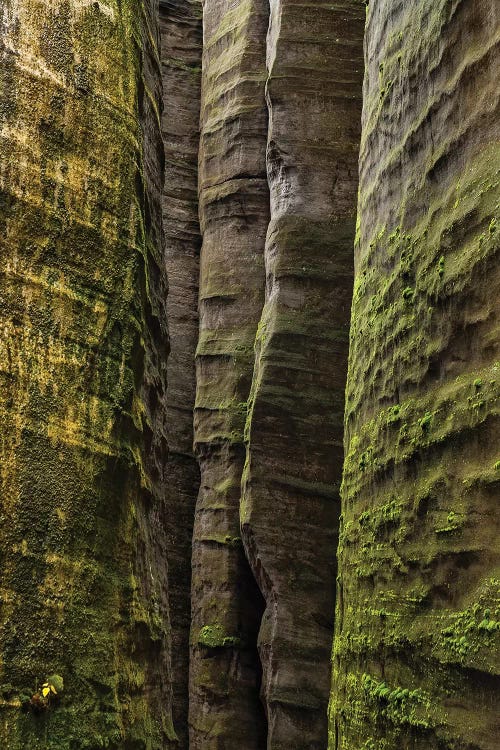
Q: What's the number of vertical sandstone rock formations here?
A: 5